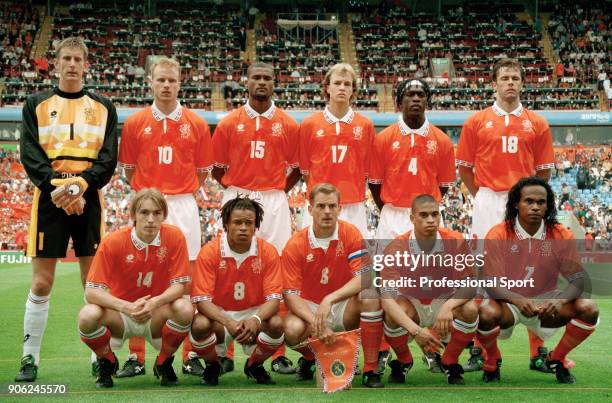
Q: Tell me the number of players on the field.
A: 11